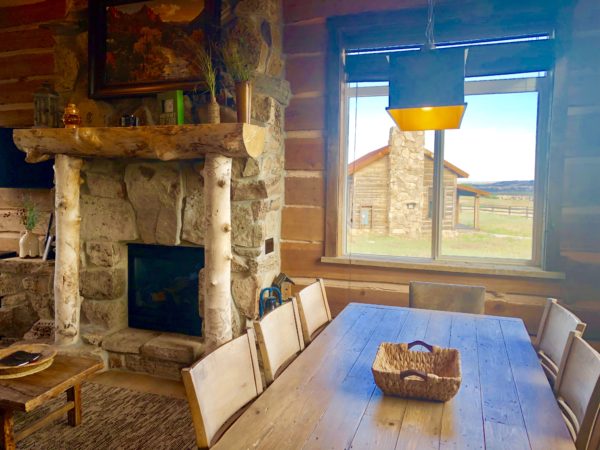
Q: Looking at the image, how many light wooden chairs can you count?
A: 5